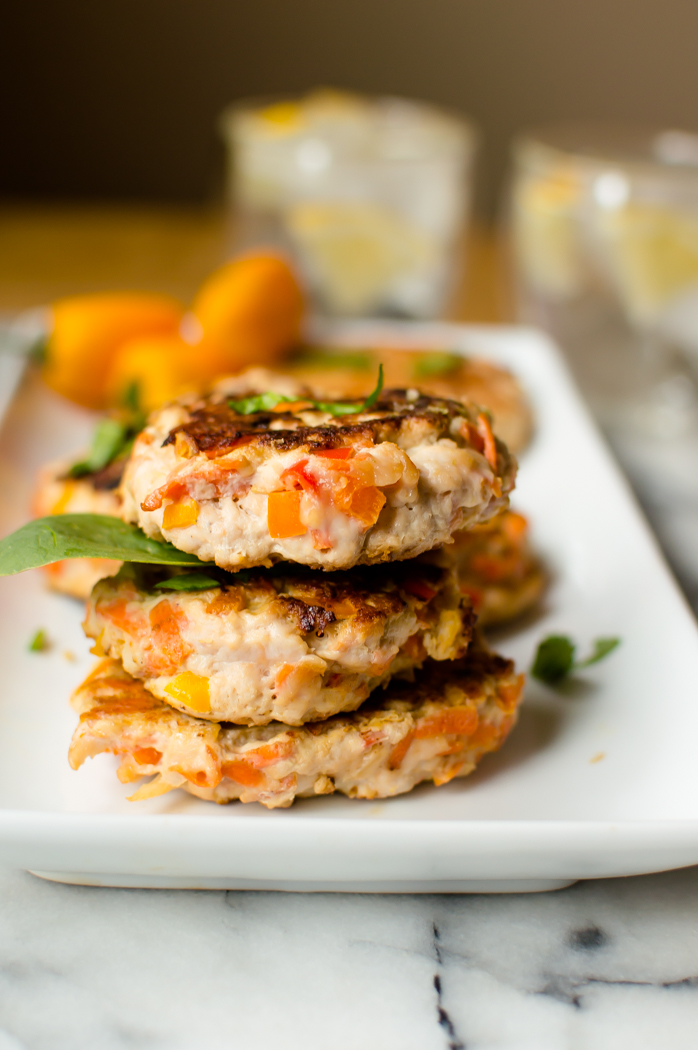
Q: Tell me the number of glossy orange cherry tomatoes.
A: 3